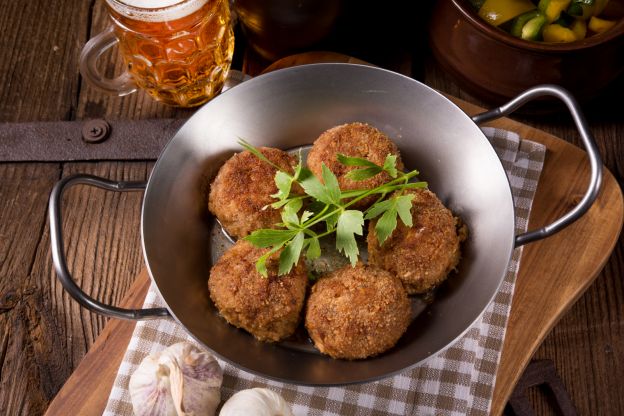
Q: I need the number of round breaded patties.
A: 5